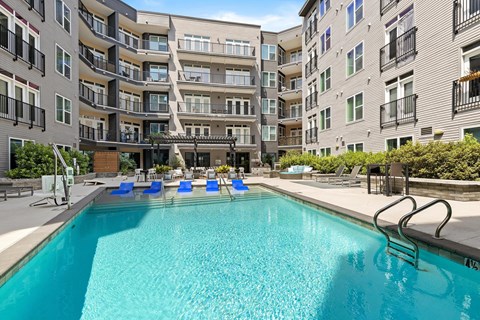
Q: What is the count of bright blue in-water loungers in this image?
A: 5